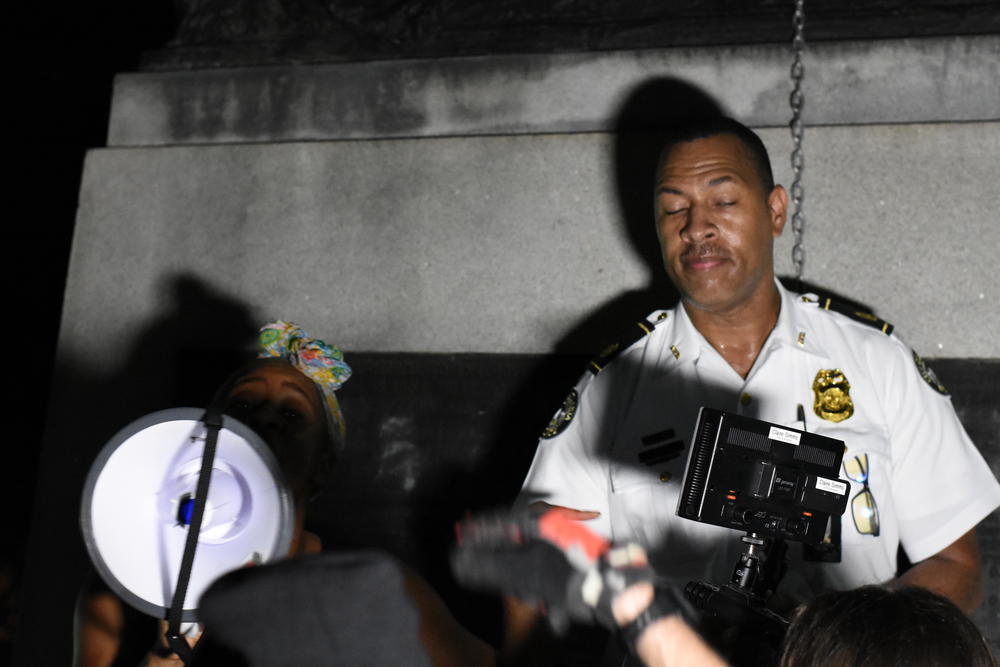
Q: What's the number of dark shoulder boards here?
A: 2